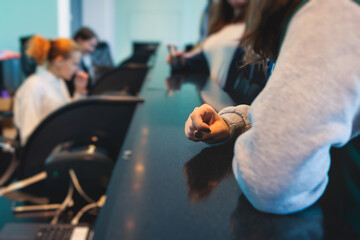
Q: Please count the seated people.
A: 2